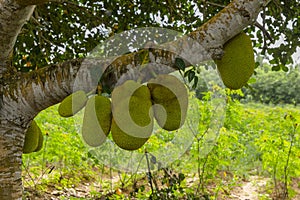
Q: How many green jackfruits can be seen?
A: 7